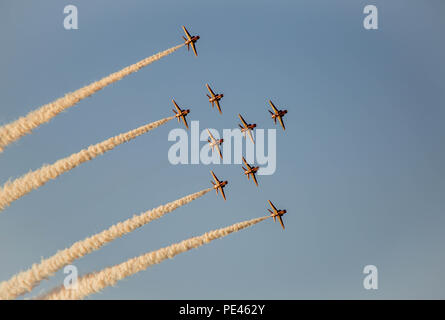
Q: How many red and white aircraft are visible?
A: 9